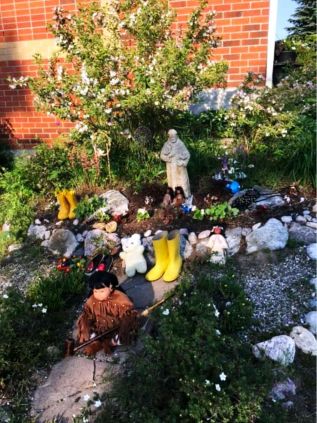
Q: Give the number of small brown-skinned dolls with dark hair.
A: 2